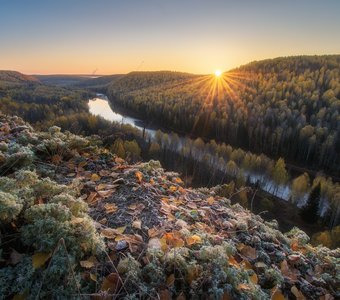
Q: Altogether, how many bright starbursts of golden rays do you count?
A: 1